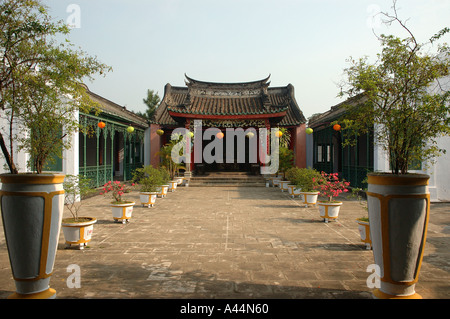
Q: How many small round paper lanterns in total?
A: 9